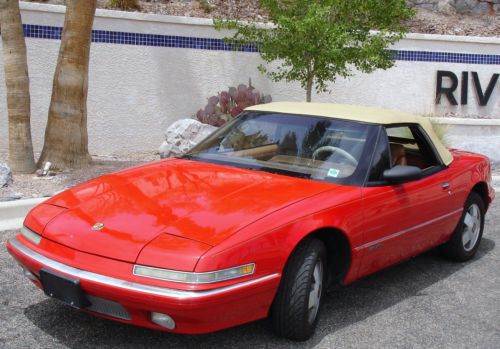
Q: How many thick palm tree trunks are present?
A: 2